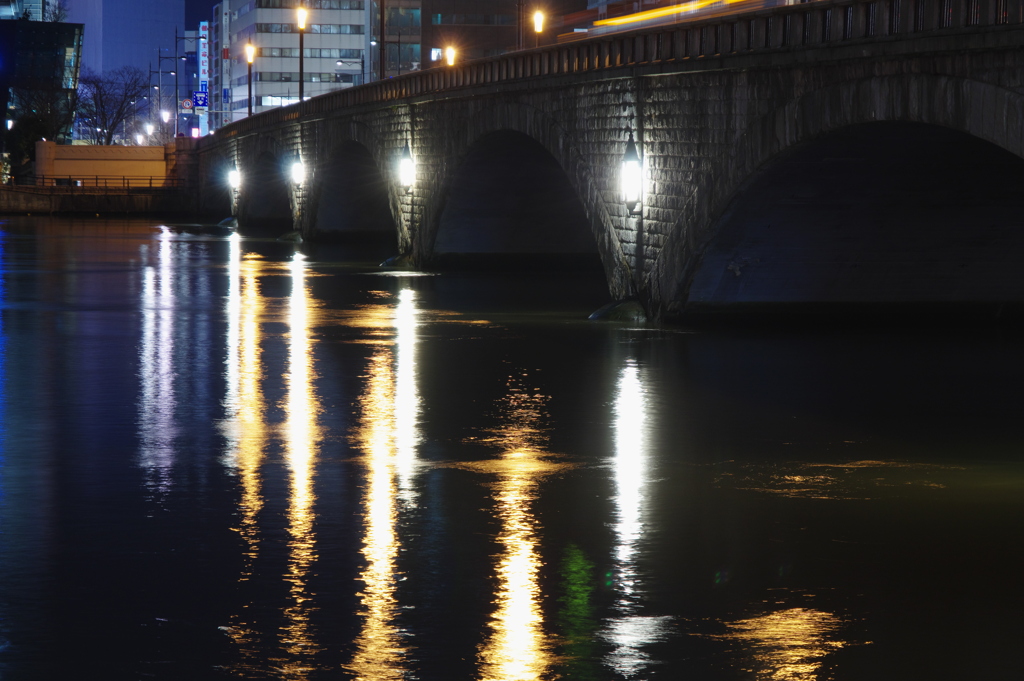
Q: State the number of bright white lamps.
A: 4